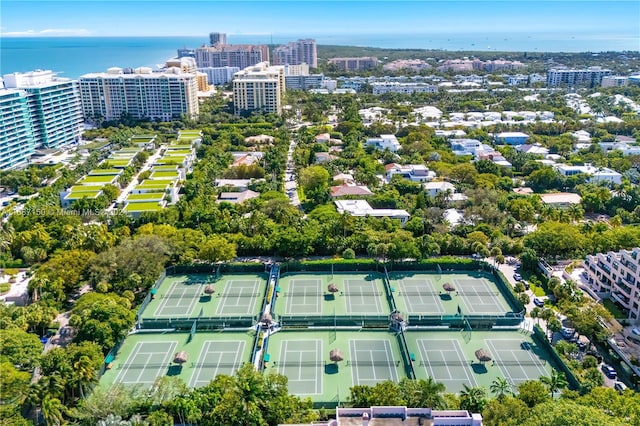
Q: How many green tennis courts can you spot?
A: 12